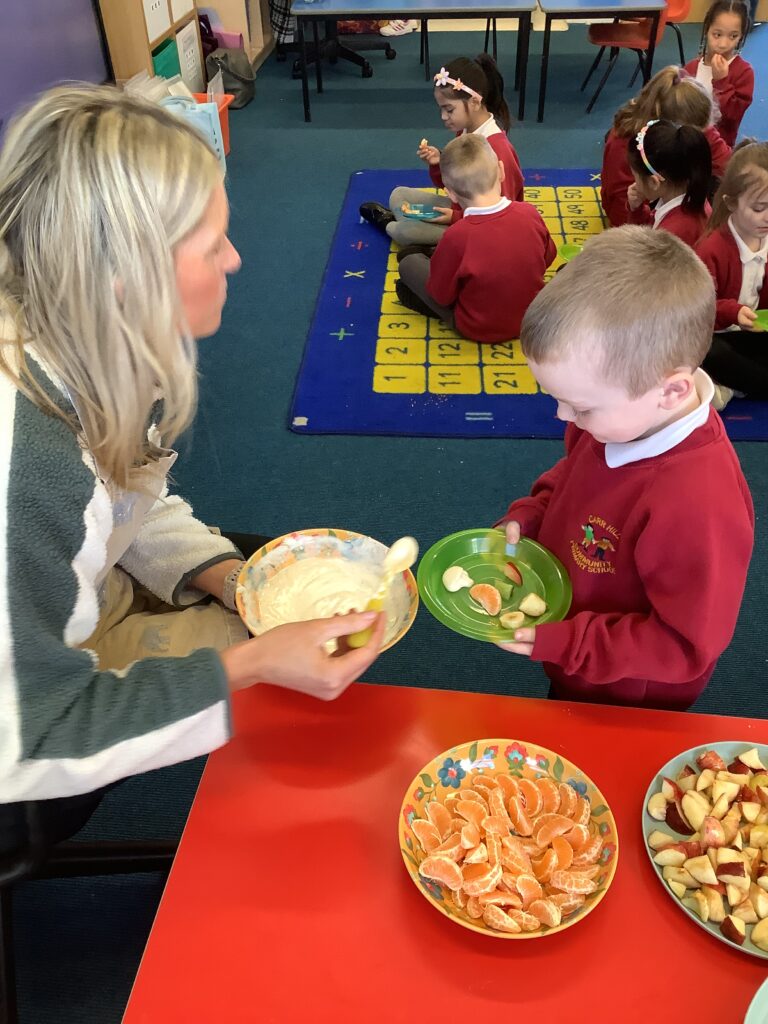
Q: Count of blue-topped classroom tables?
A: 2